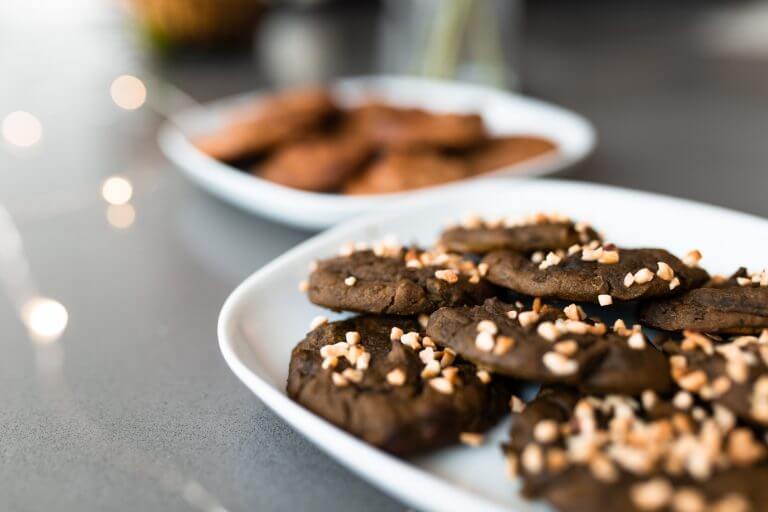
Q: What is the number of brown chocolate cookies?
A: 8